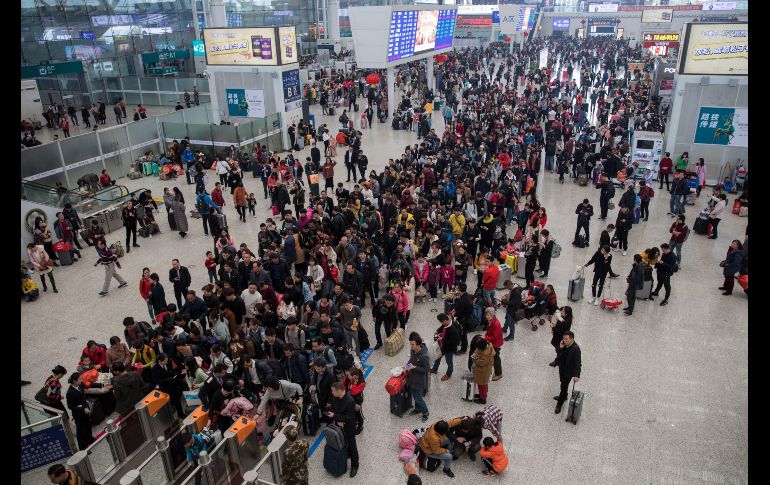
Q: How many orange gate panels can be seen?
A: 3